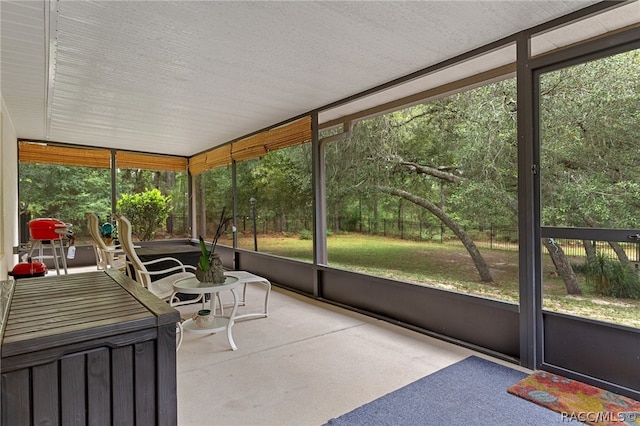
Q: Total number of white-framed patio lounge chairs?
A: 2